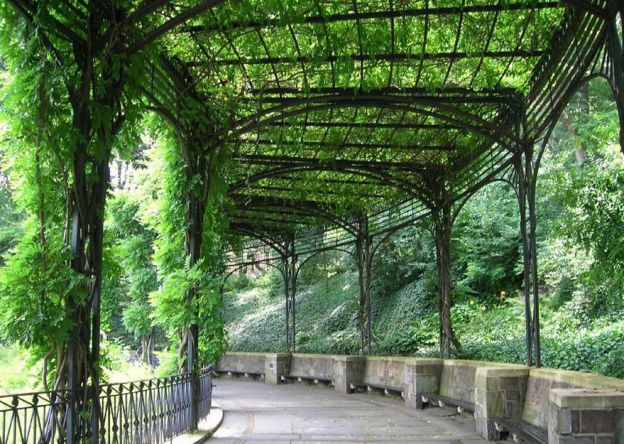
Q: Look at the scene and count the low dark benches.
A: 5